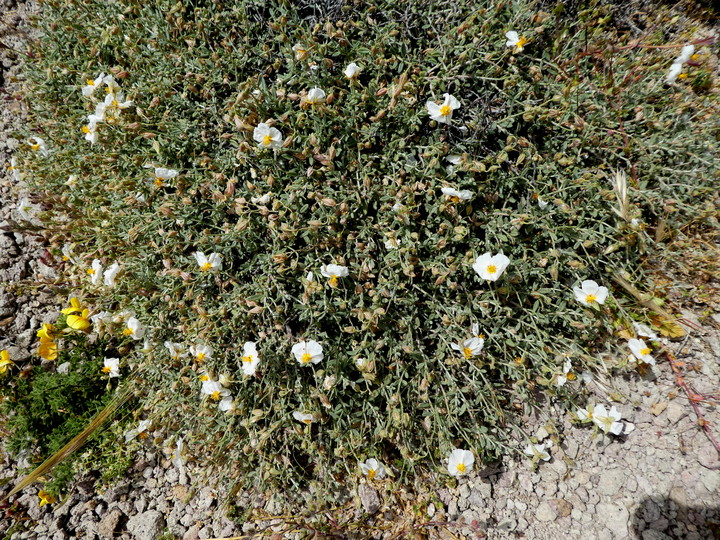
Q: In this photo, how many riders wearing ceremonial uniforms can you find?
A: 0